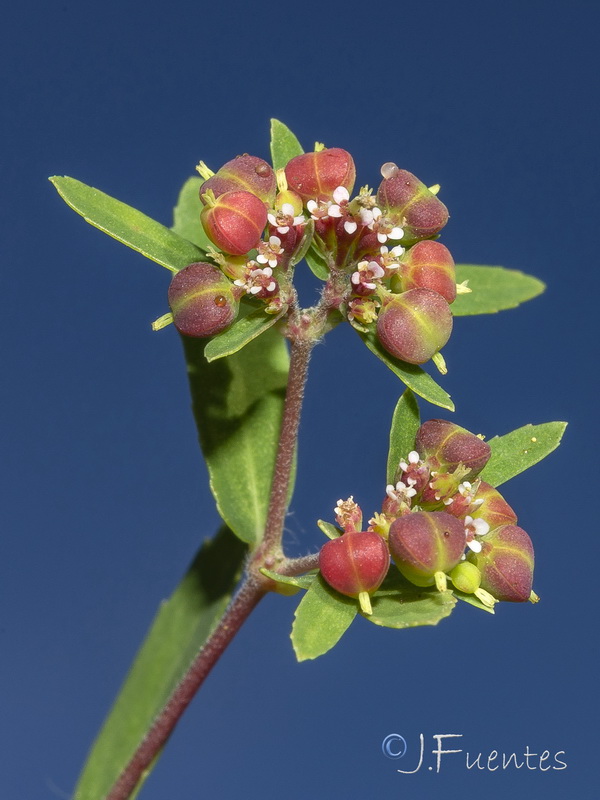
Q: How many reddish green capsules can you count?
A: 12